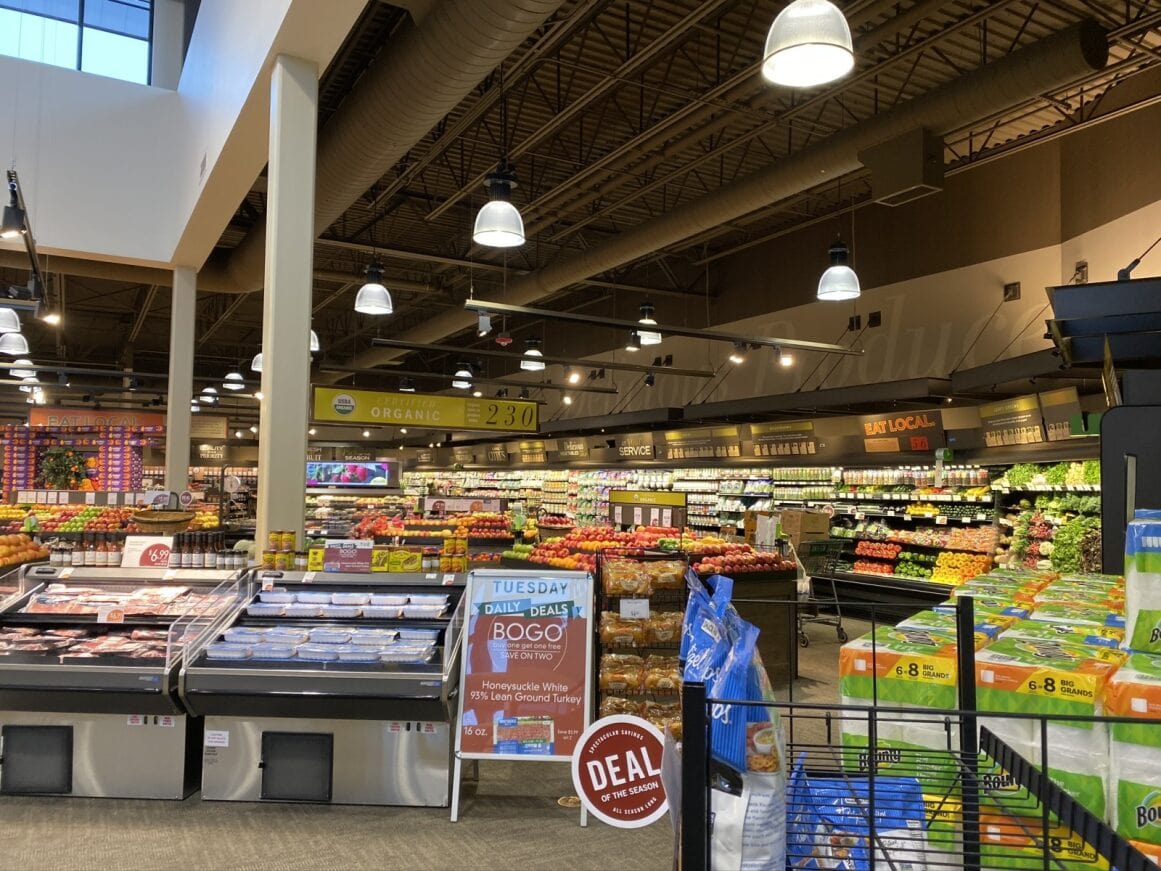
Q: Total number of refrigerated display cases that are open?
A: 2